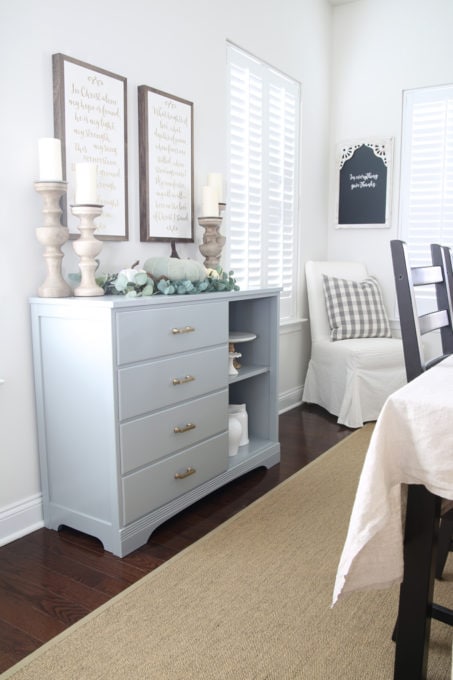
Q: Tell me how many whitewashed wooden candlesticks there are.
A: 4